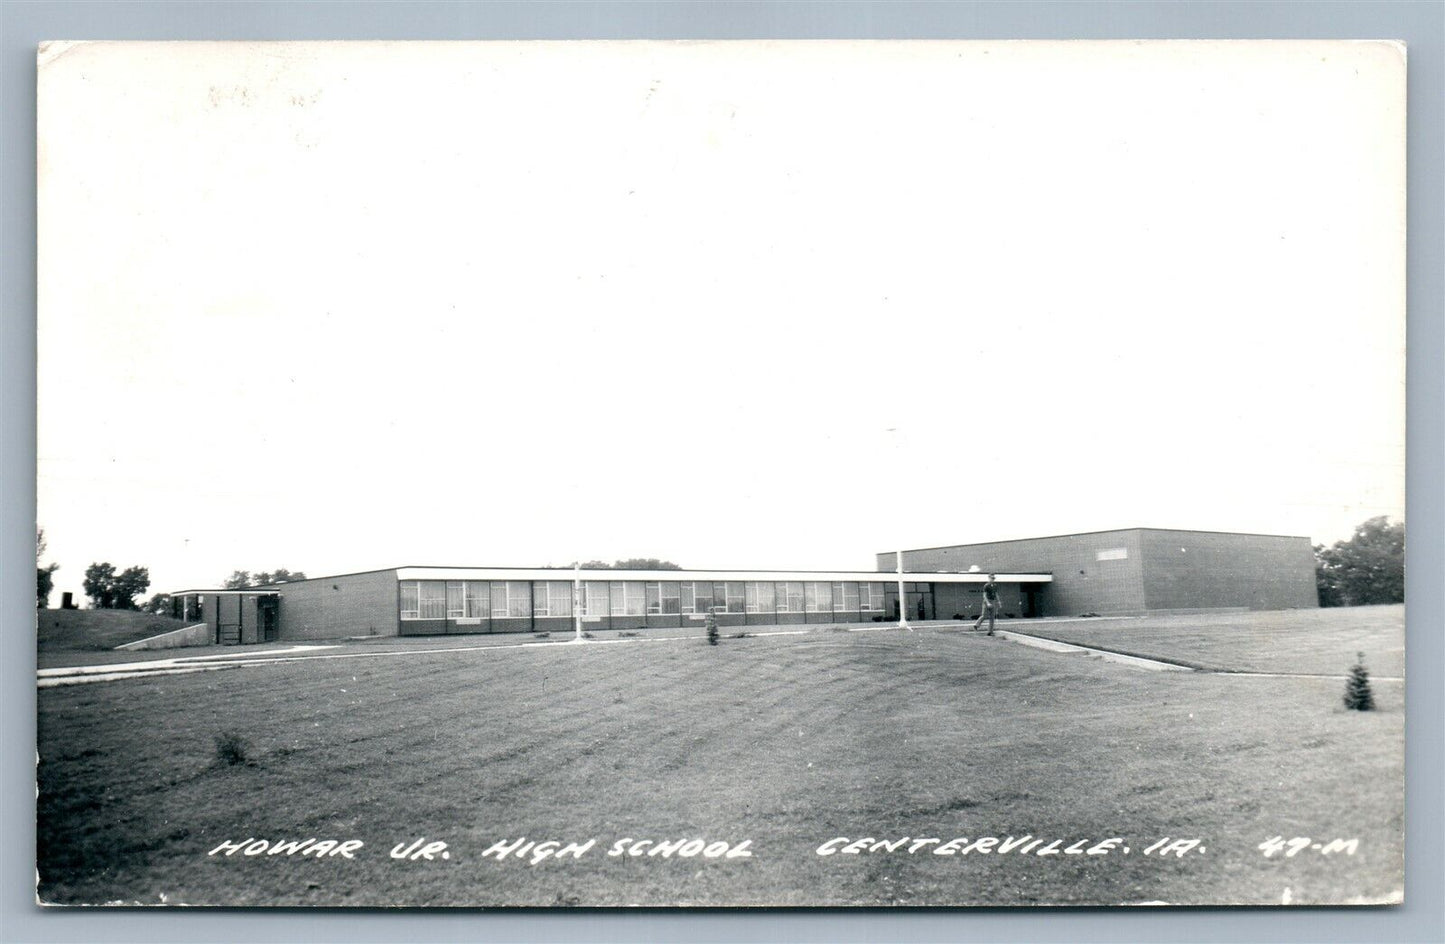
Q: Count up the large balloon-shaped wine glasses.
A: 0